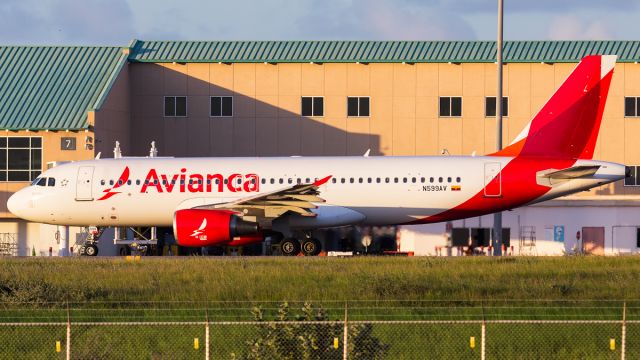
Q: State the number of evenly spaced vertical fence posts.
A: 5